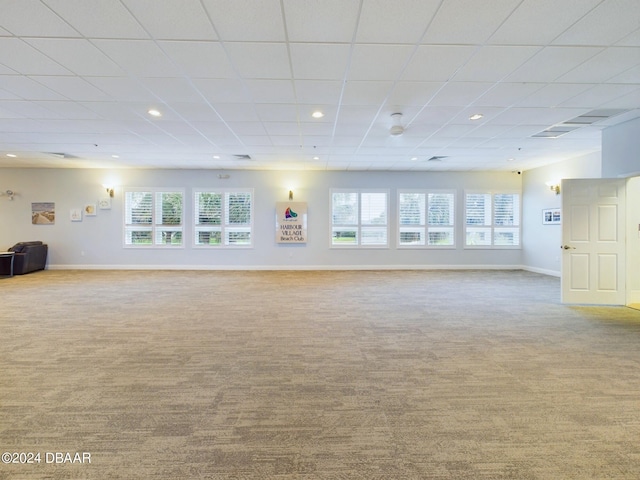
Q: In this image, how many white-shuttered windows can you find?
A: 5